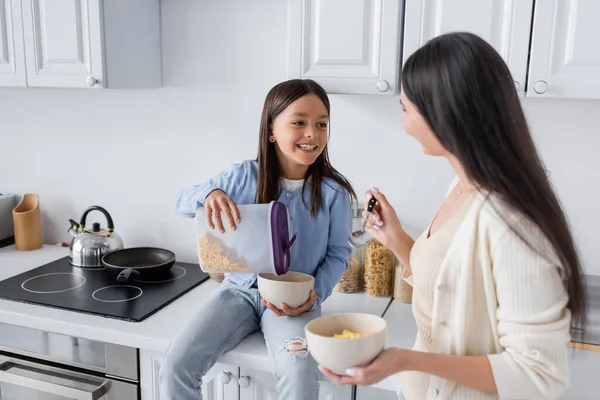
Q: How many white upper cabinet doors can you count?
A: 5